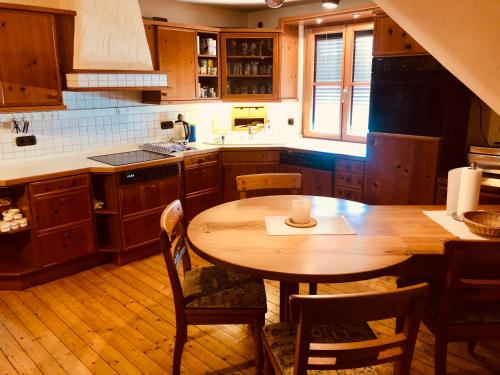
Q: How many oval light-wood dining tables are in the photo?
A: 1